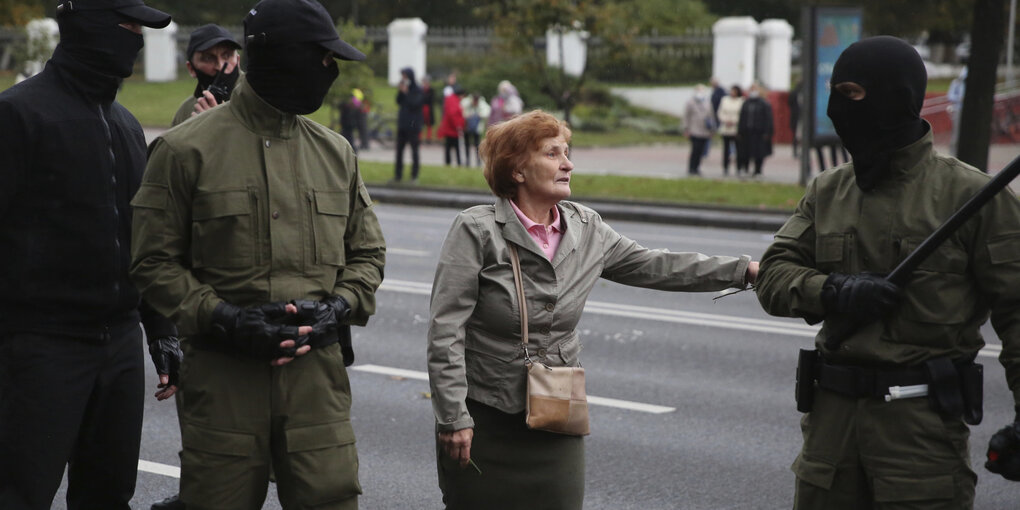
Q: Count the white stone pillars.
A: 6